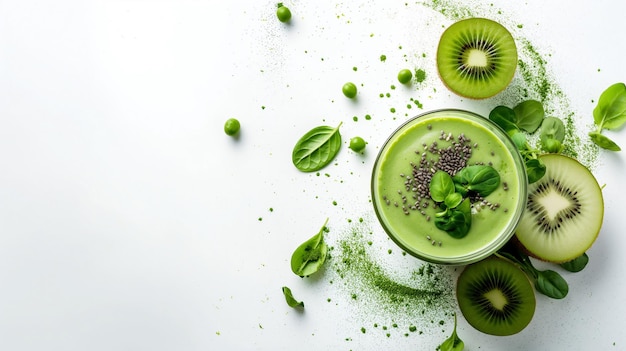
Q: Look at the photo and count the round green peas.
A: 5